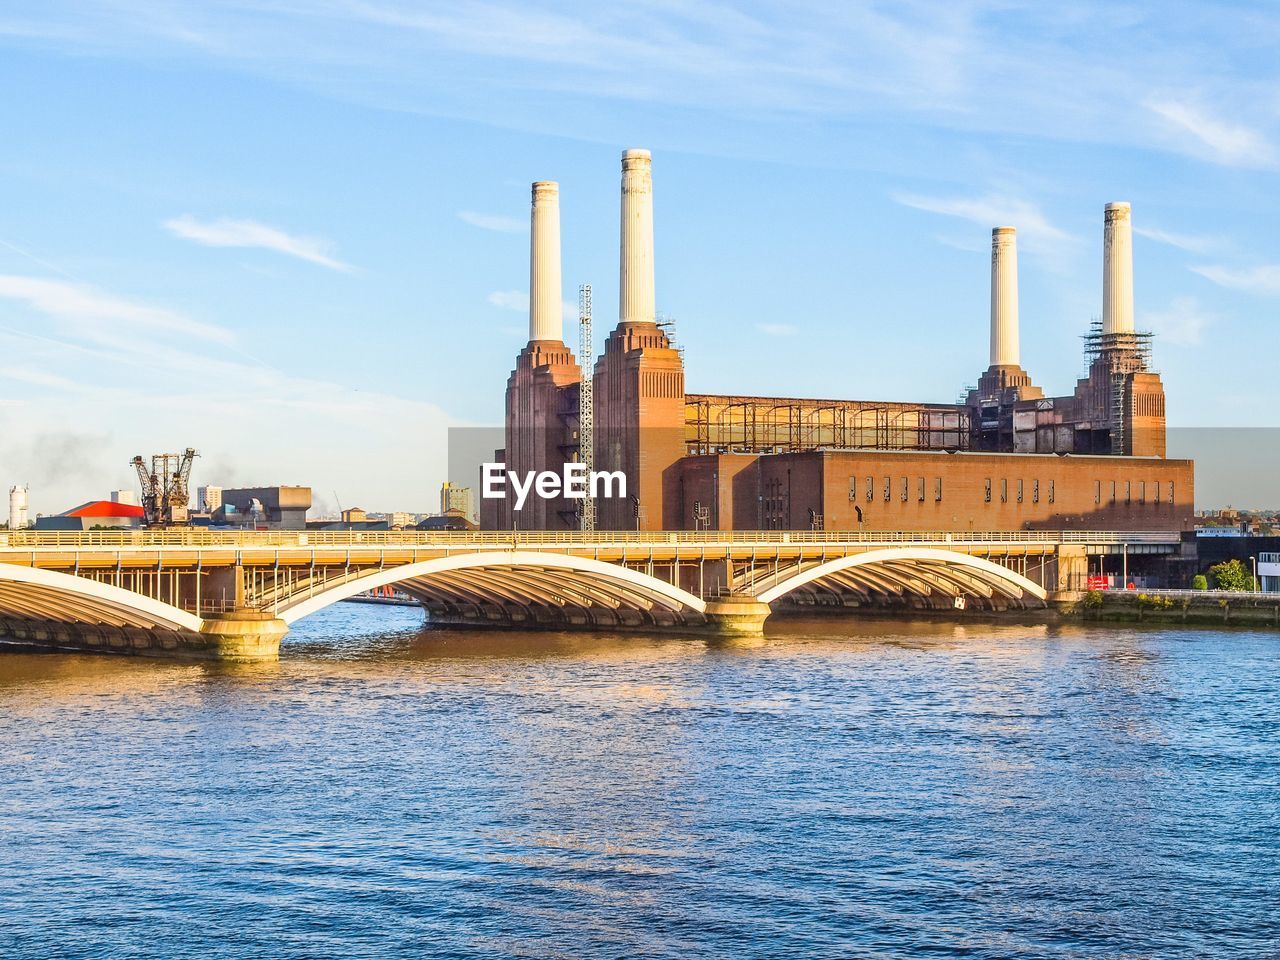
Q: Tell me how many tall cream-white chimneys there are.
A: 4